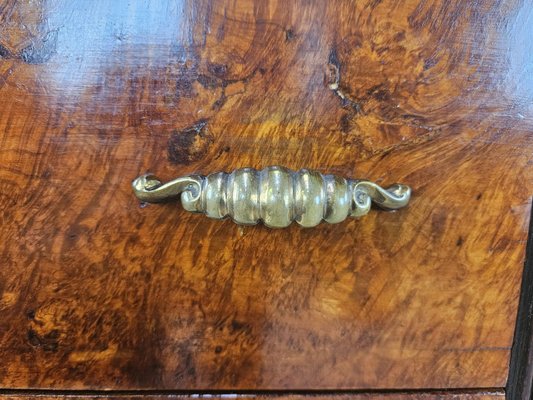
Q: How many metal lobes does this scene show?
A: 5